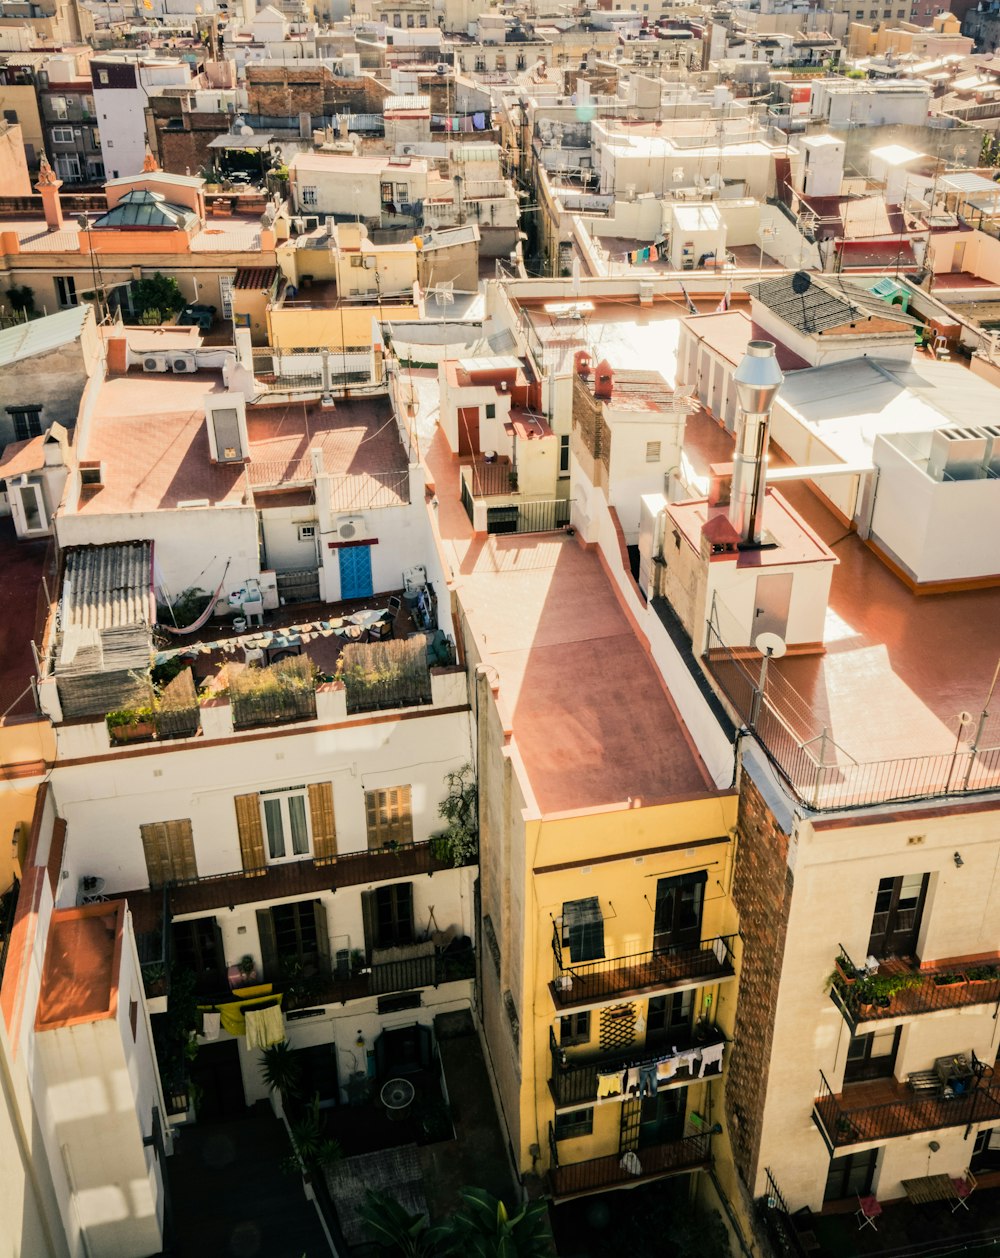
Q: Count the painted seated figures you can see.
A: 0